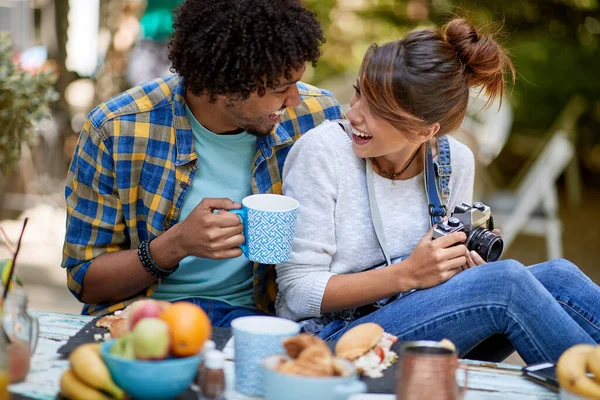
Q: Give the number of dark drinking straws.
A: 1